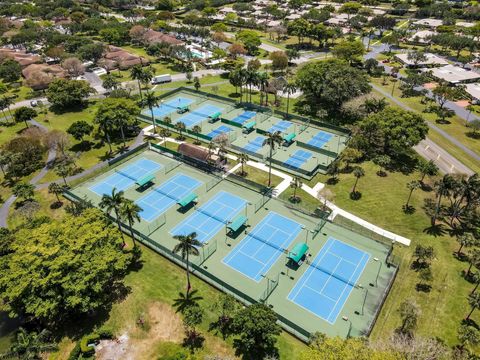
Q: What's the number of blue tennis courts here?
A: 13